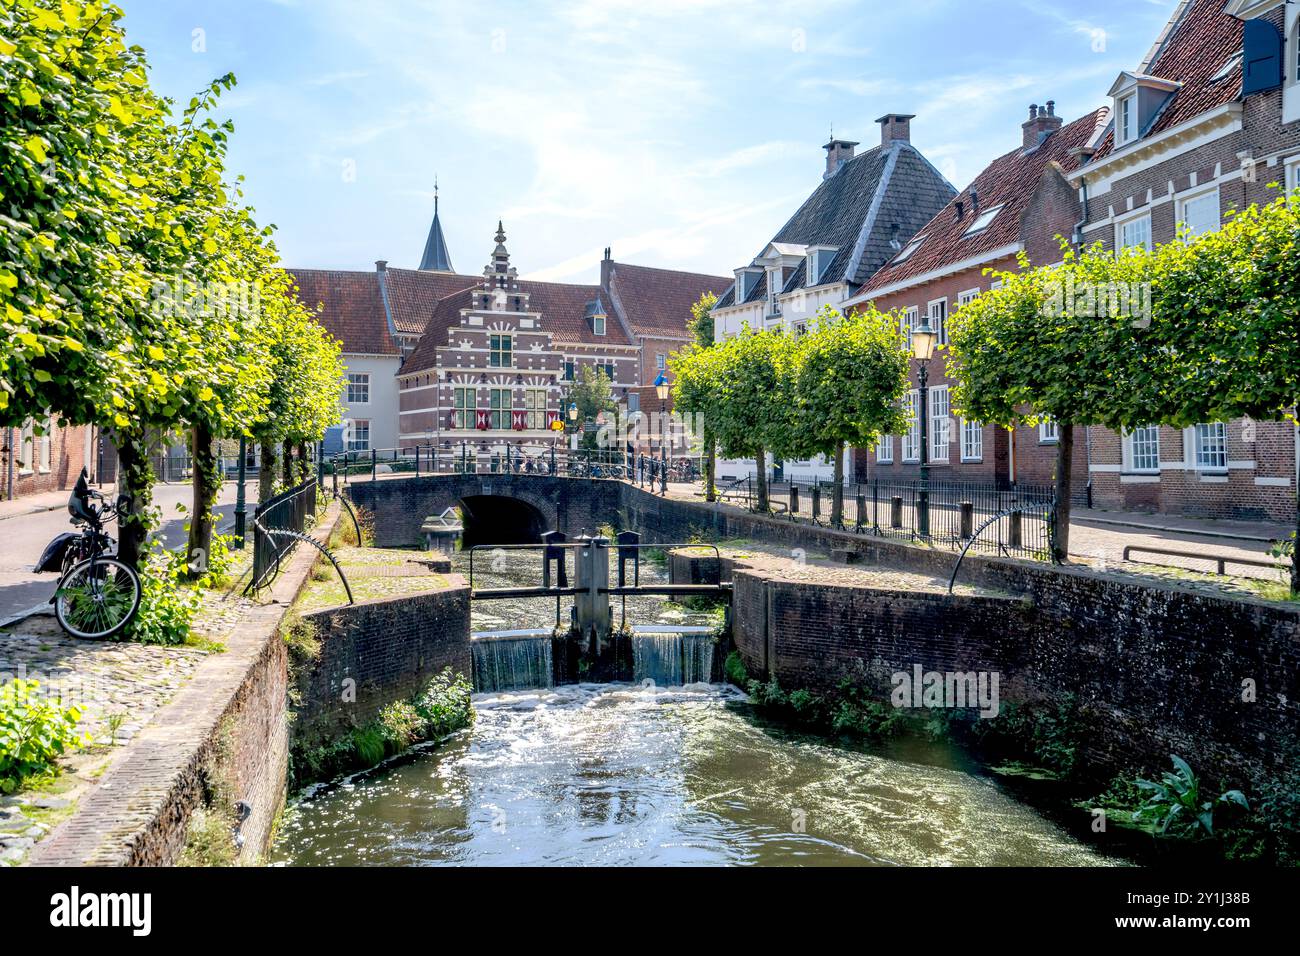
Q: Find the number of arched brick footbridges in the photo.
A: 1